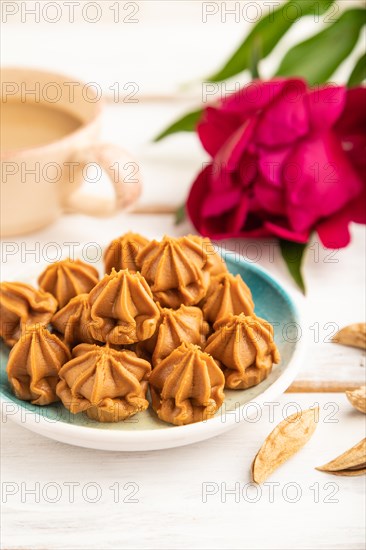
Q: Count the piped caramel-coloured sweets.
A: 13